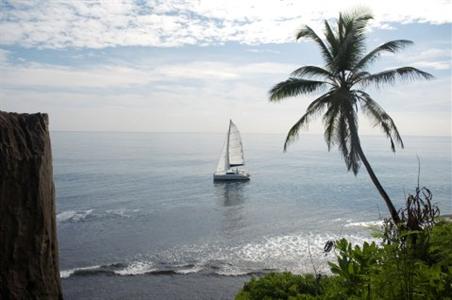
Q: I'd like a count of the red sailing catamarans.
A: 0